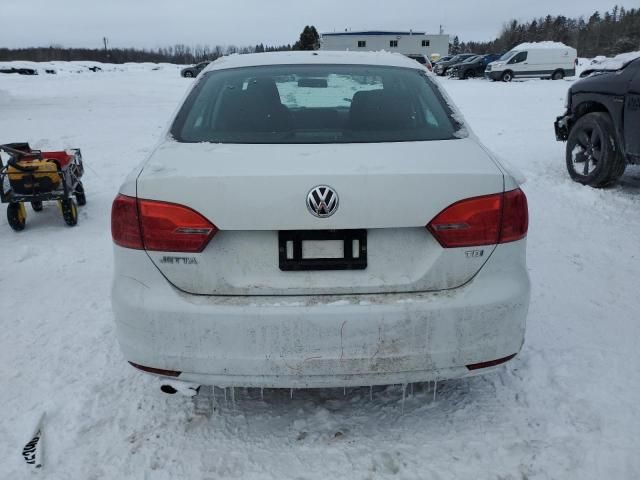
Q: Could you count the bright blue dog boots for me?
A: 0